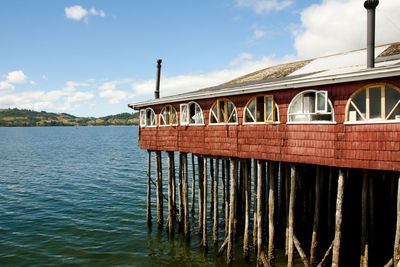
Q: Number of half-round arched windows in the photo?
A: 7